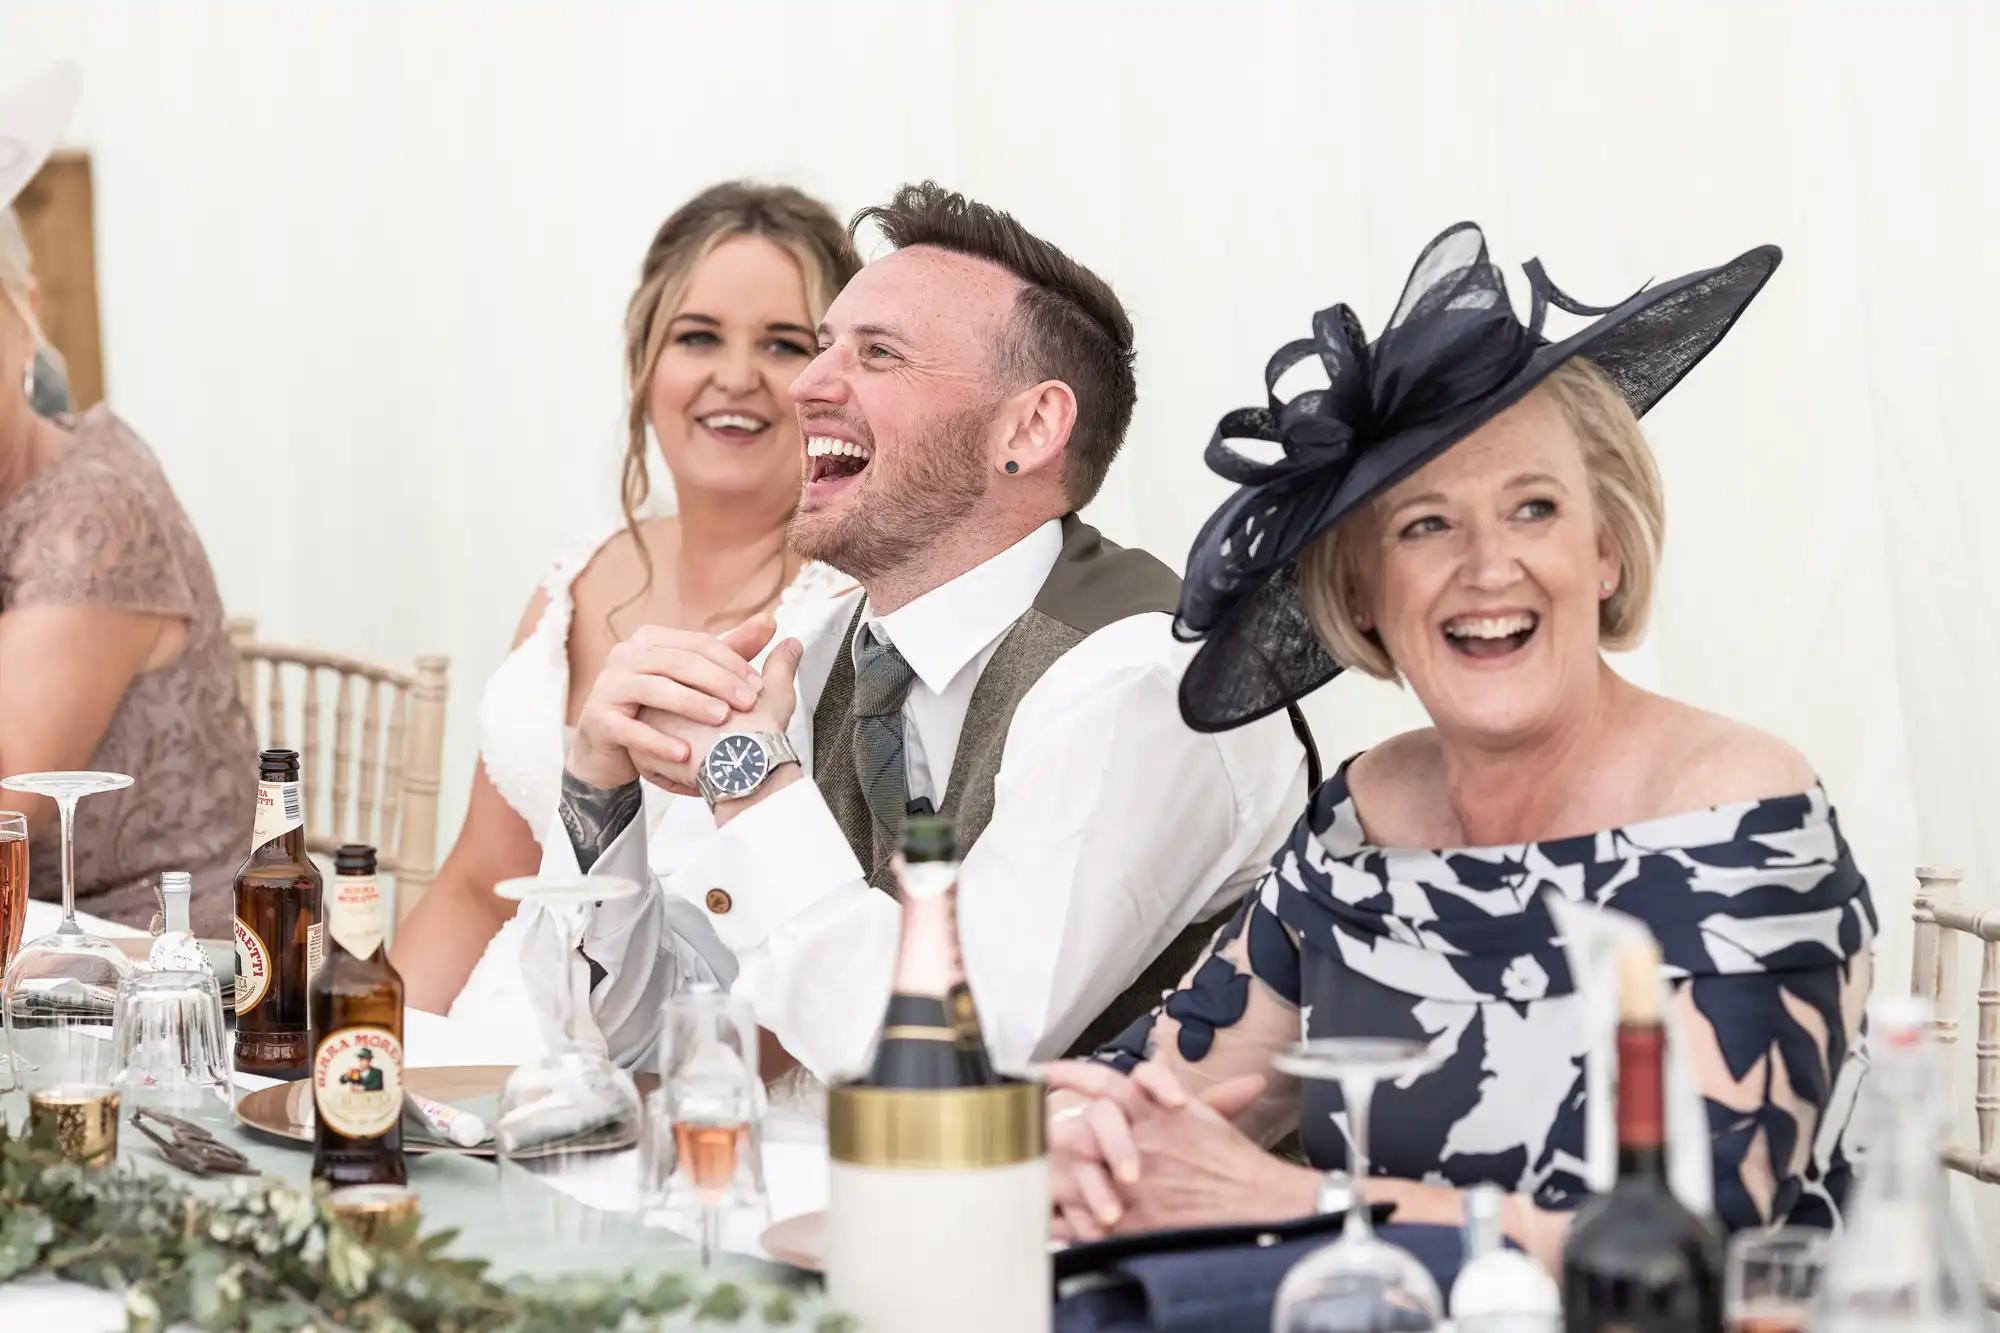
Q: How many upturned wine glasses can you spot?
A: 3